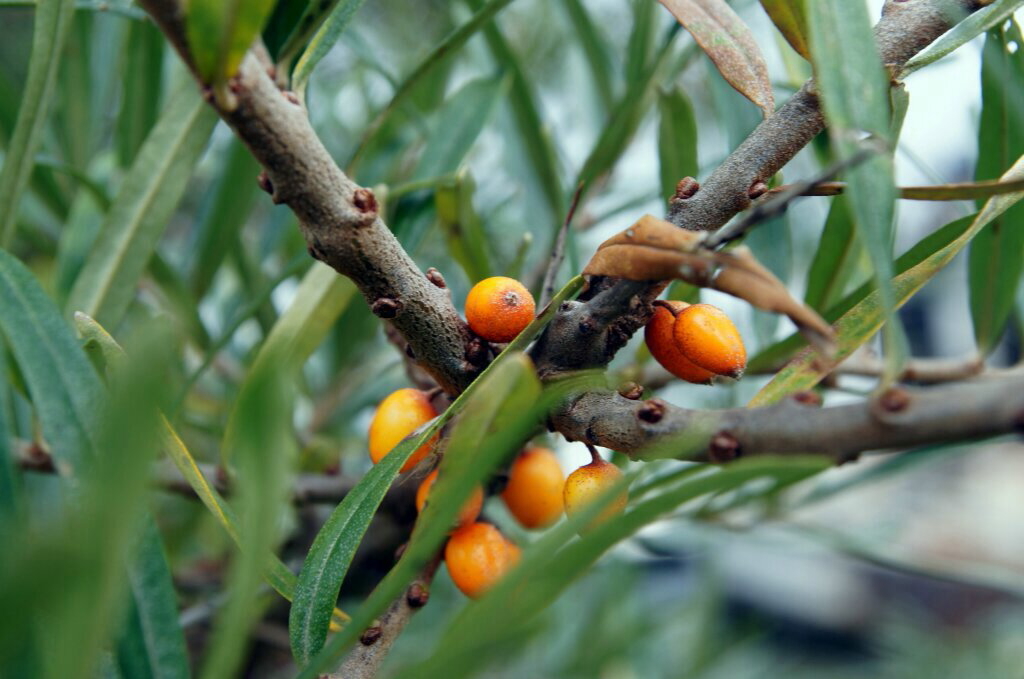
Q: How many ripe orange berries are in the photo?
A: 8